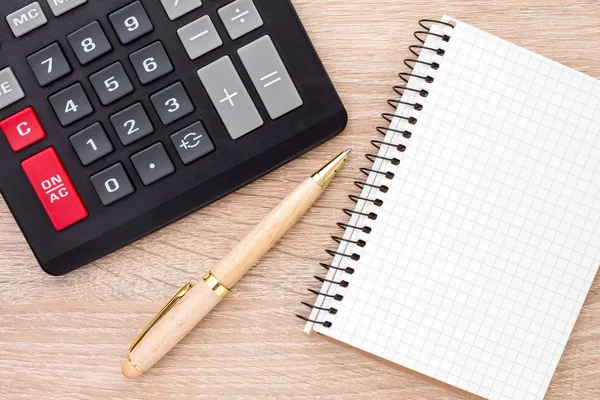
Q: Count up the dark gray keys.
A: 12